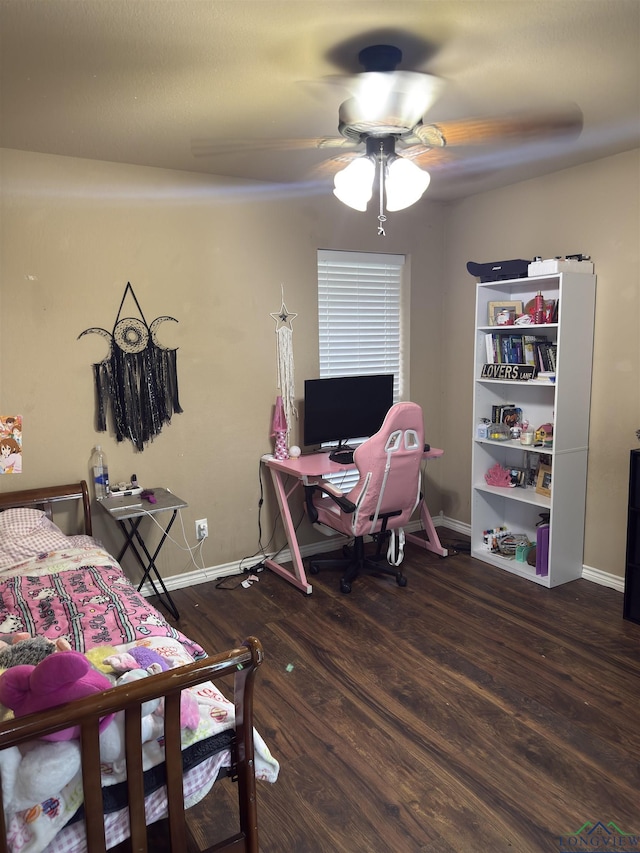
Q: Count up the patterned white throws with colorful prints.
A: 1